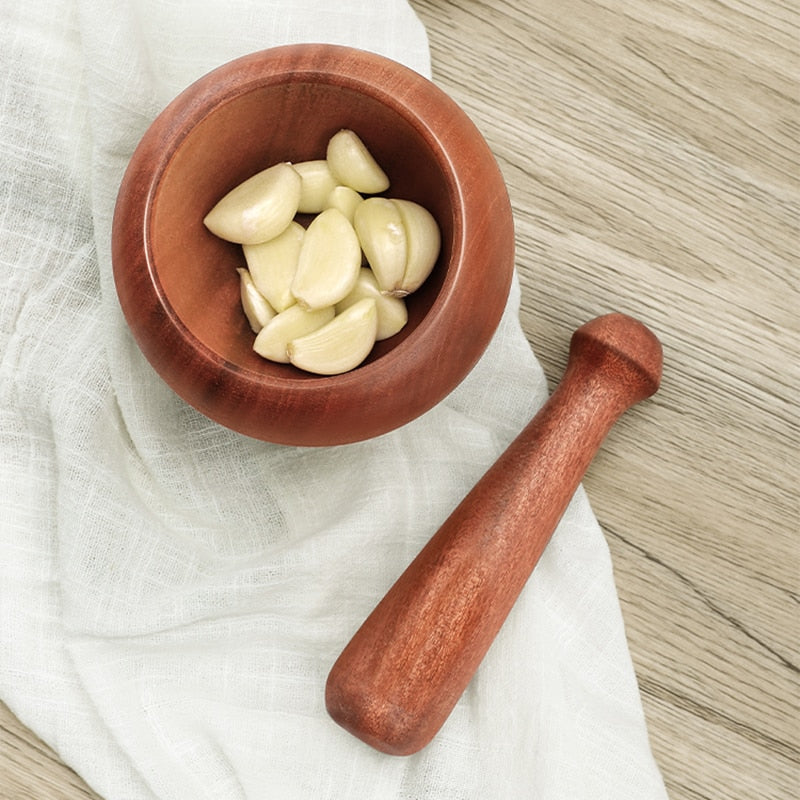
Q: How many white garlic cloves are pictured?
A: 12